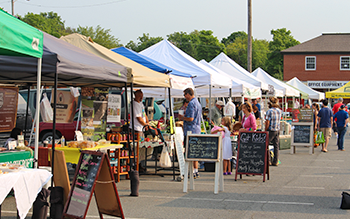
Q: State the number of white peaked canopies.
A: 5